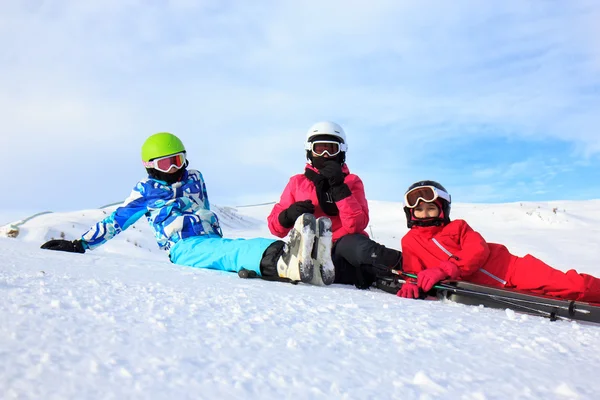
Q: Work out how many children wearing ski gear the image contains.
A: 3